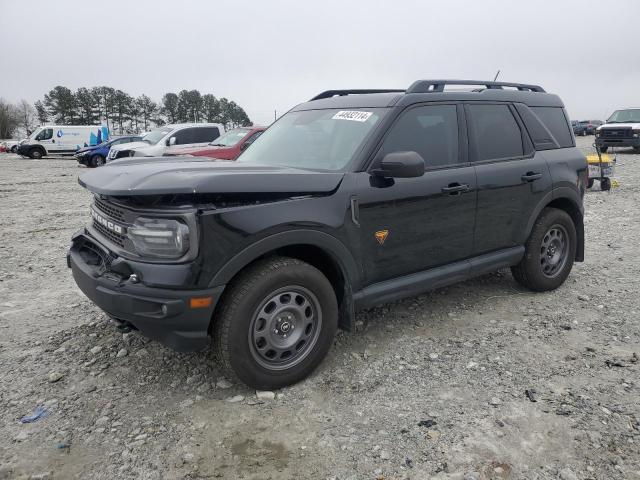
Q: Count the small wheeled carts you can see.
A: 1